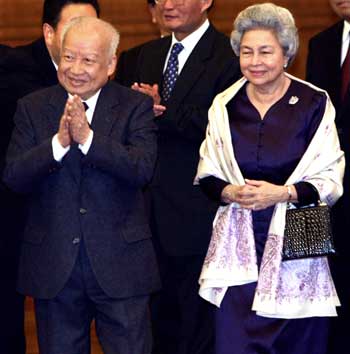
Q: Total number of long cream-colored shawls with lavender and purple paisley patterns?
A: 1